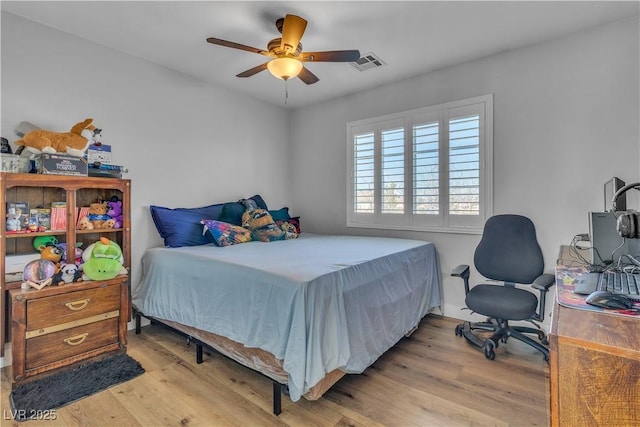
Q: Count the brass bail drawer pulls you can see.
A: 2